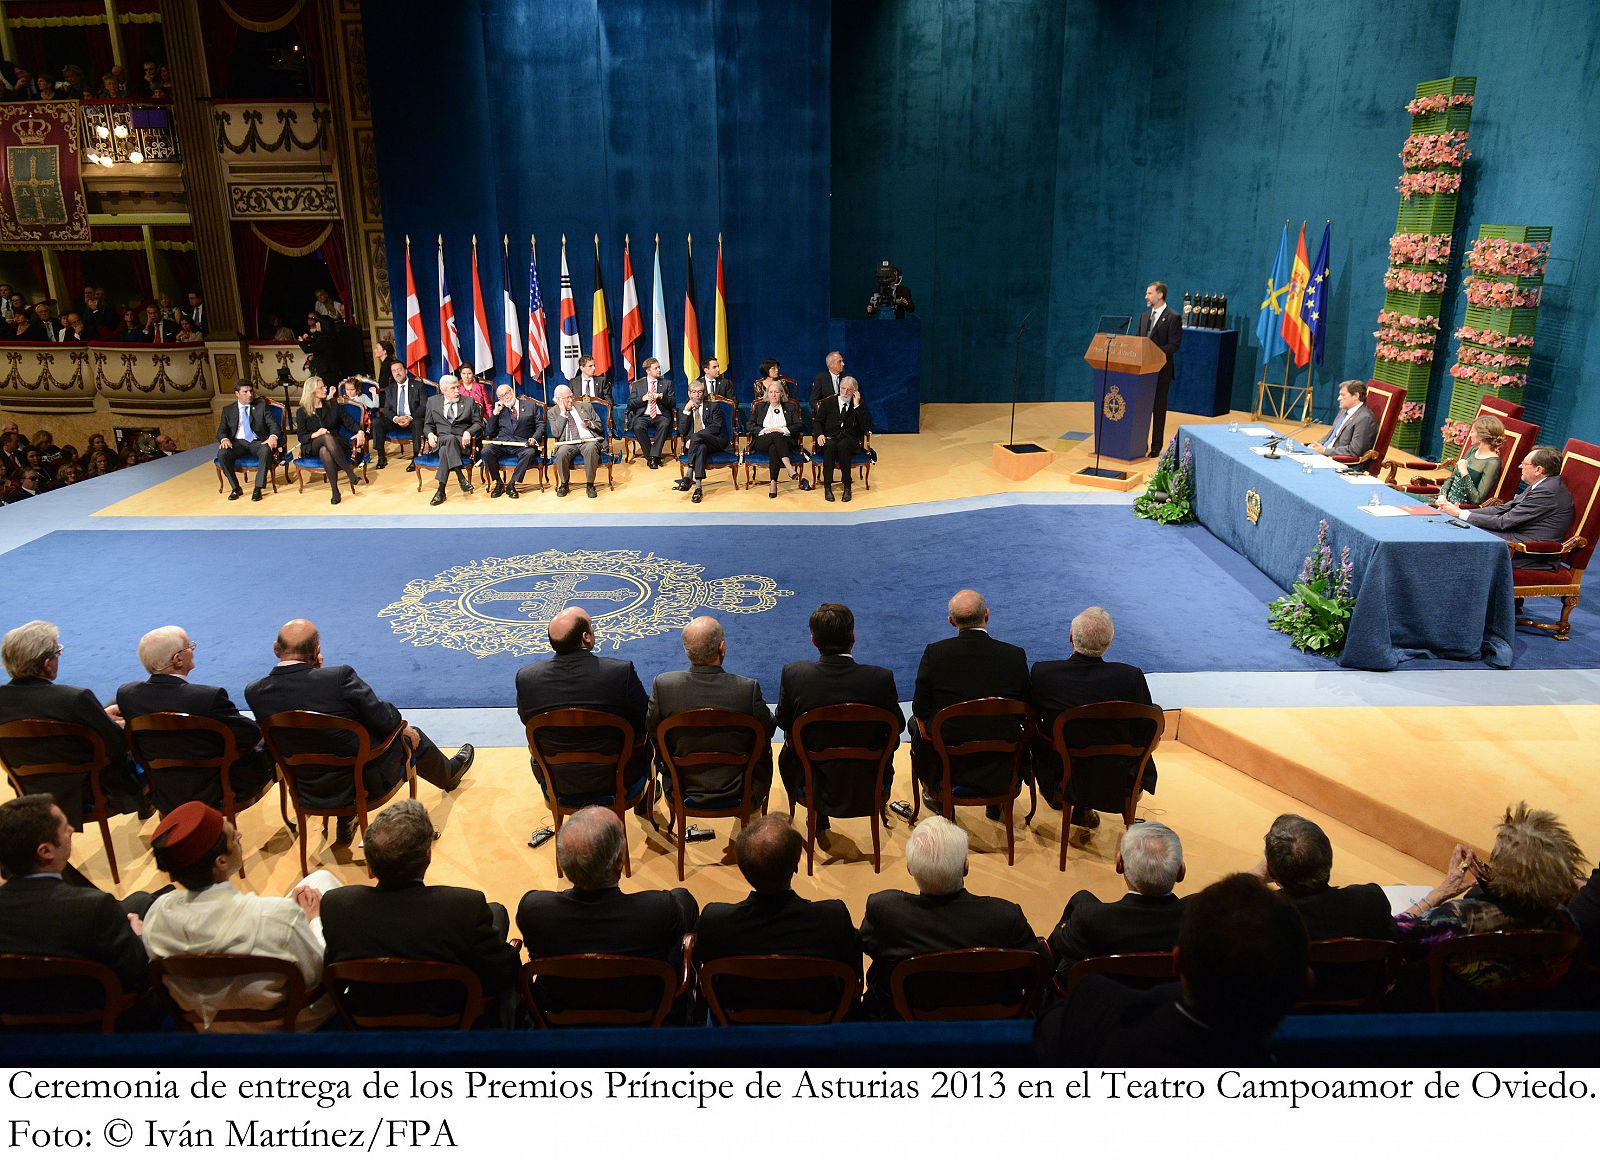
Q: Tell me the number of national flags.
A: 12